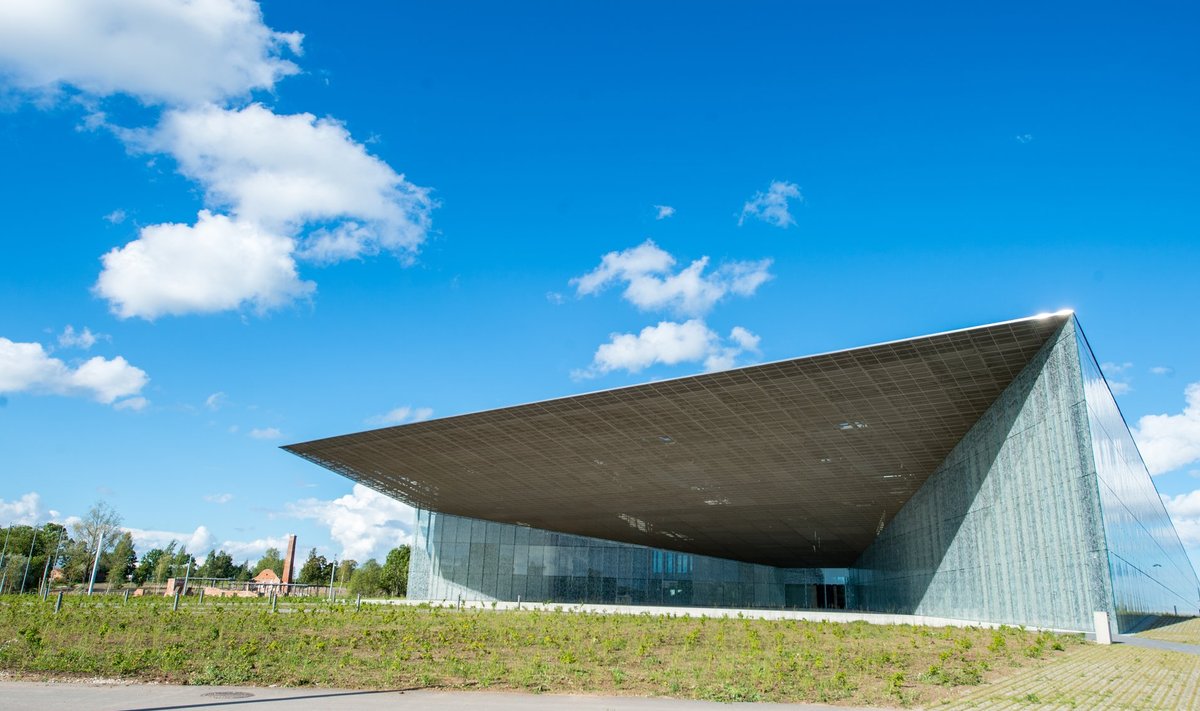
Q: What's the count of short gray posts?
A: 11